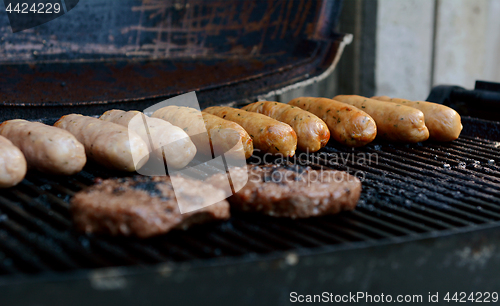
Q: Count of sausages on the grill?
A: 10